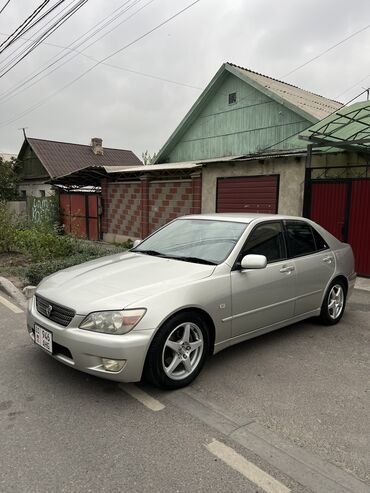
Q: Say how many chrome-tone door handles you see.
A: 2